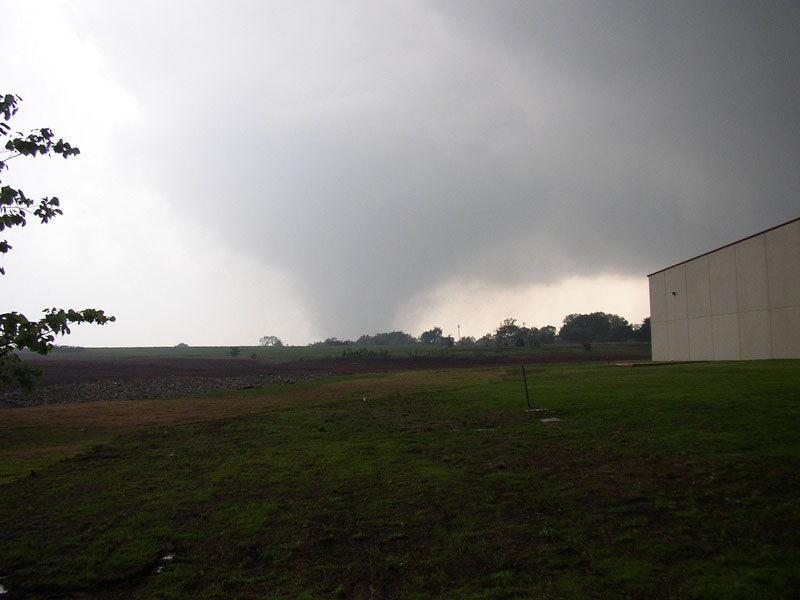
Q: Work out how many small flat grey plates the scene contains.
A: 2